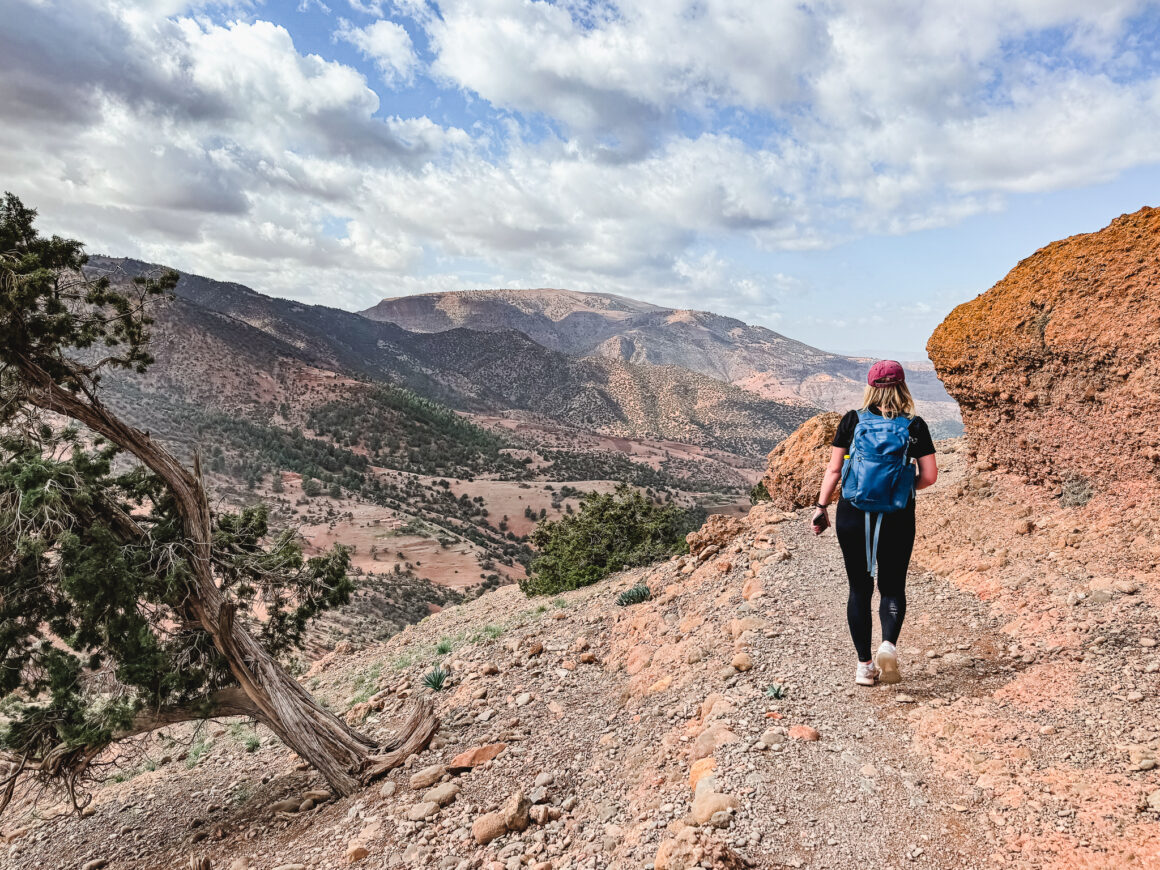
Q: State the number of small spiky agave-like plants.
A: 3